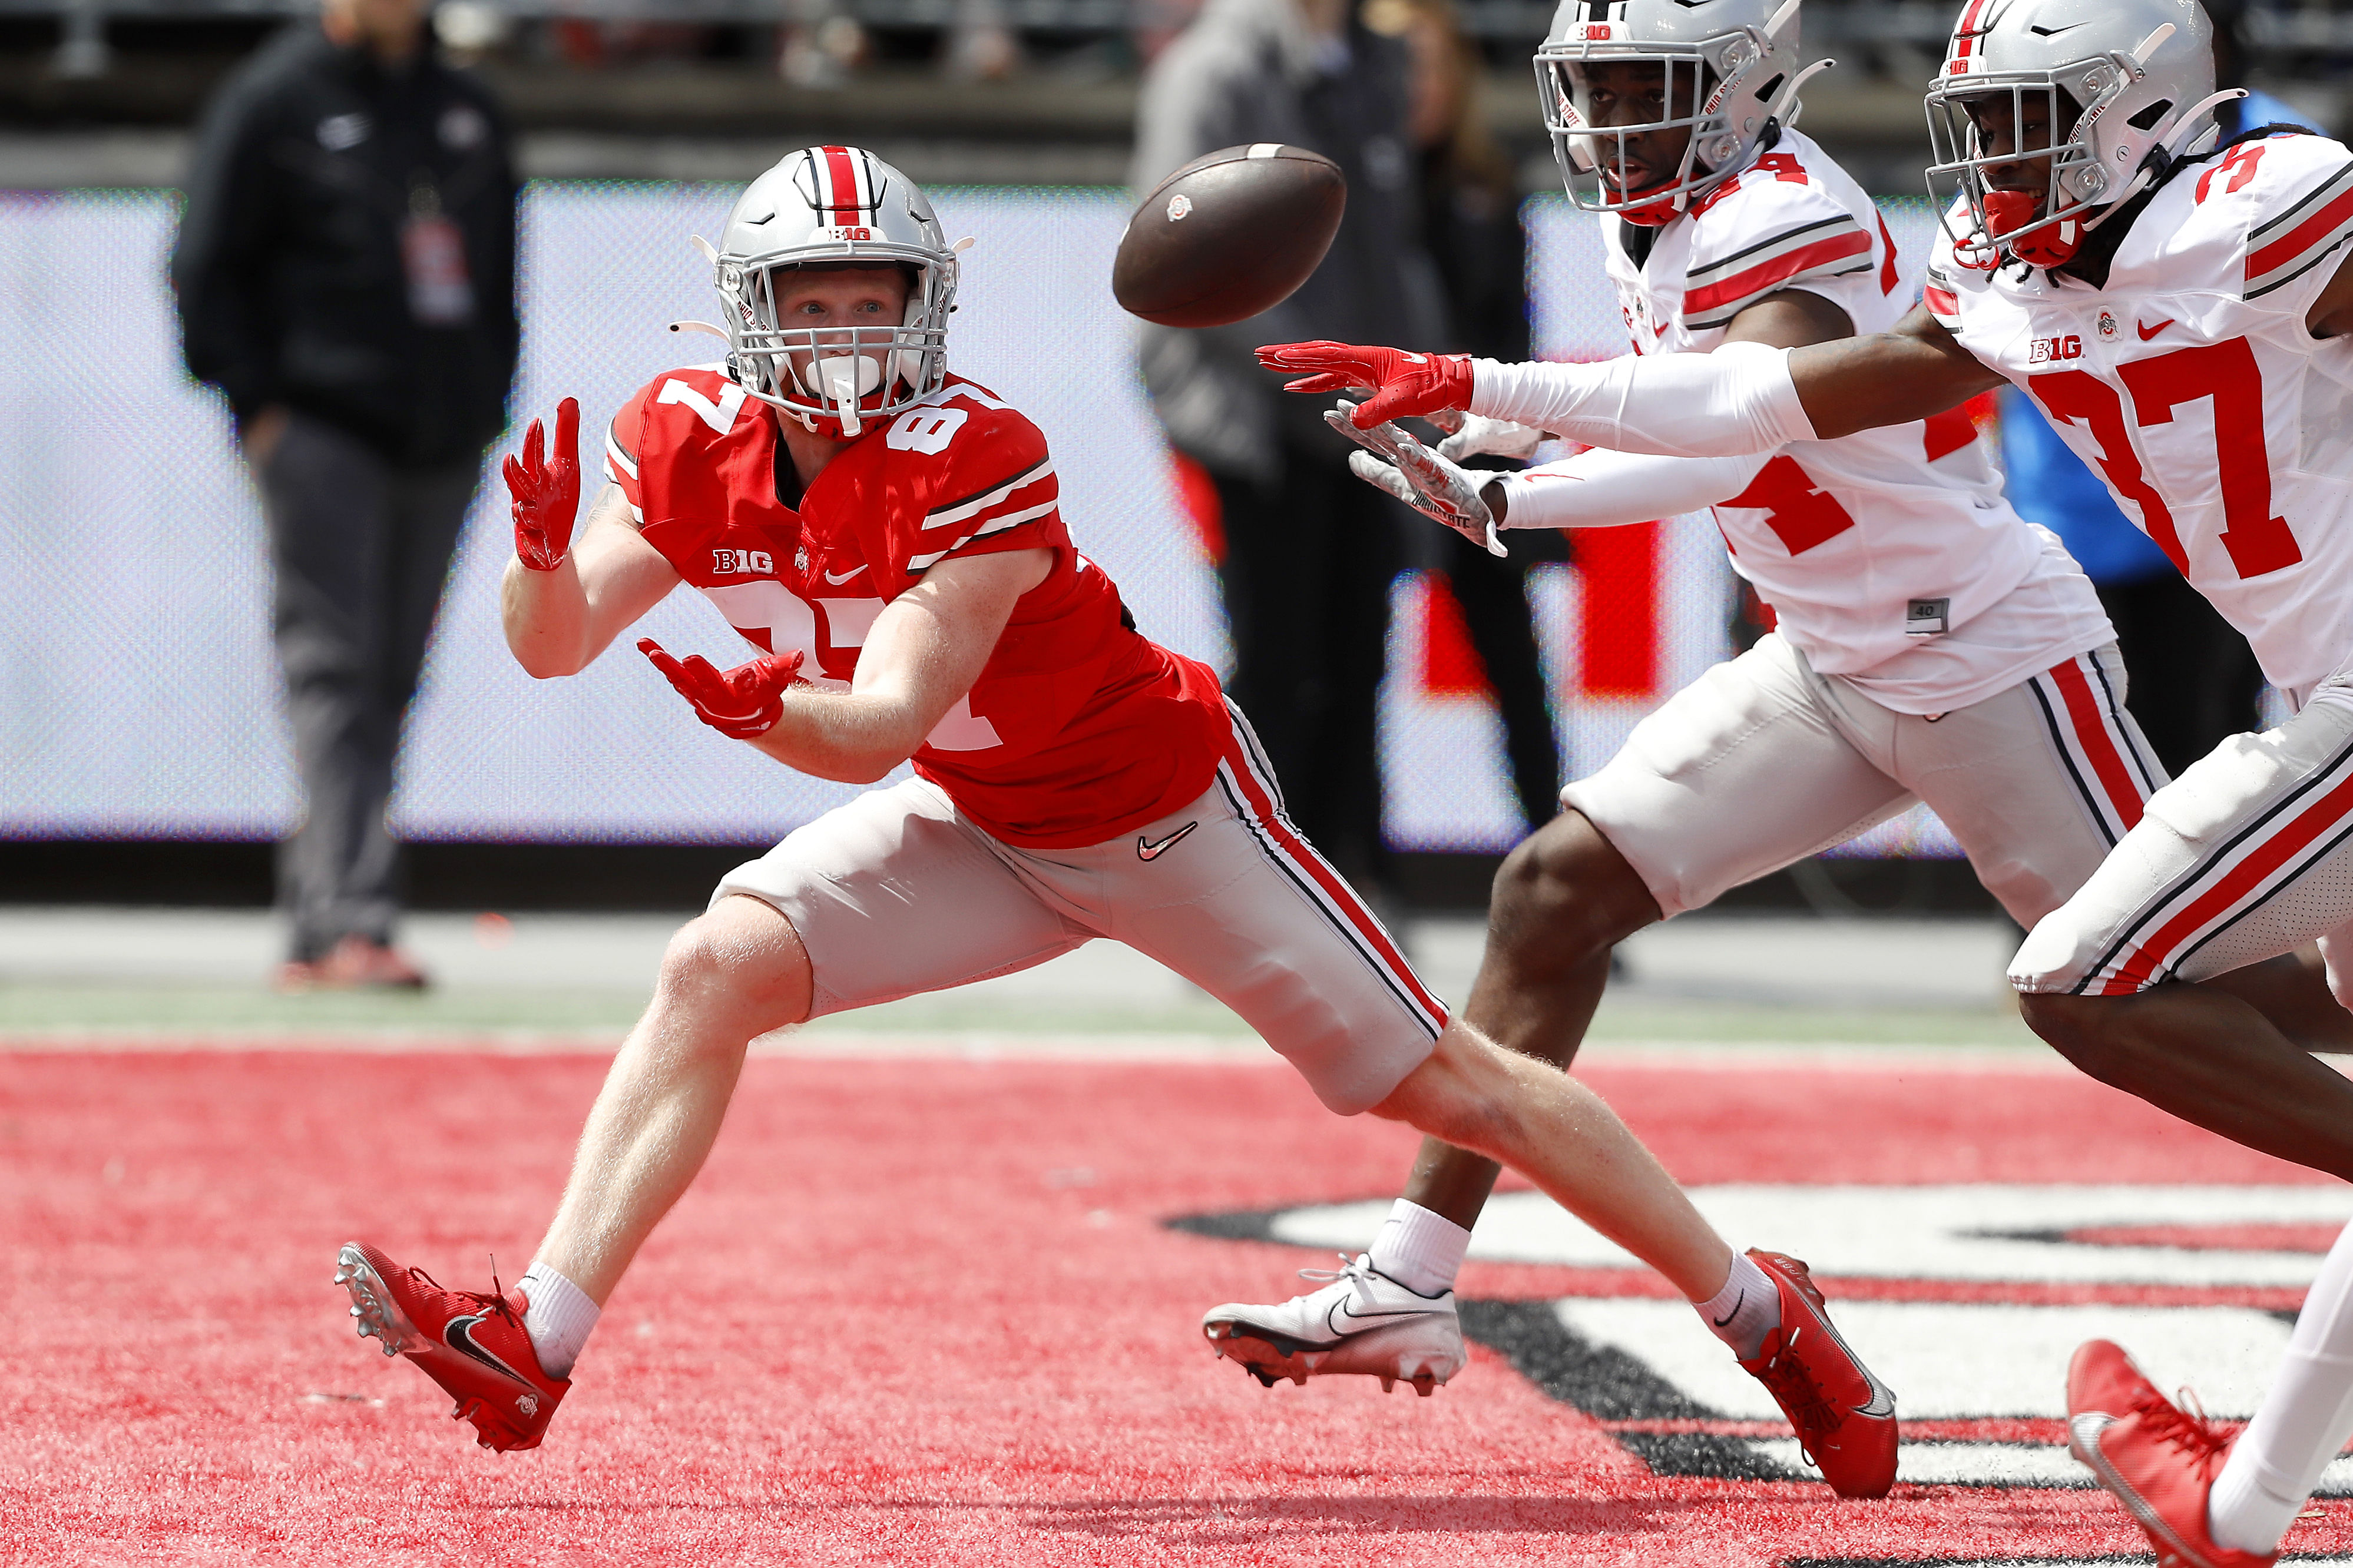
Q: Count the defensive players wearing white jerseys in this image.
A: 2